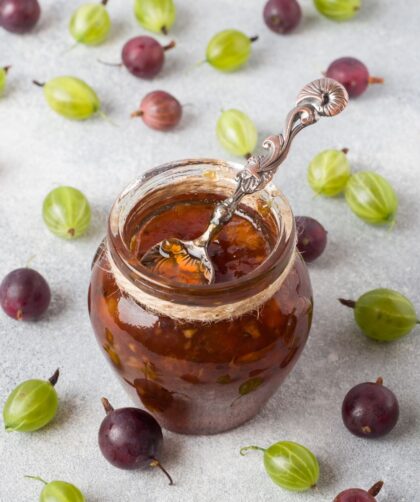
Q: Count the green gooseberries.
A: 14